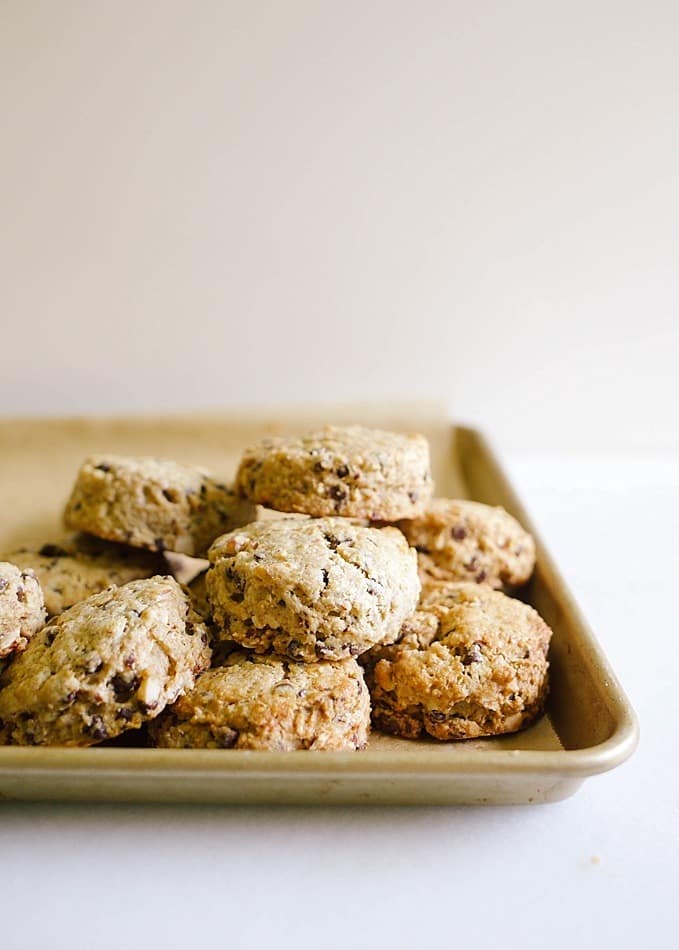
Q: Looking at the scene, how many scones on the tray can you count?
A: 9